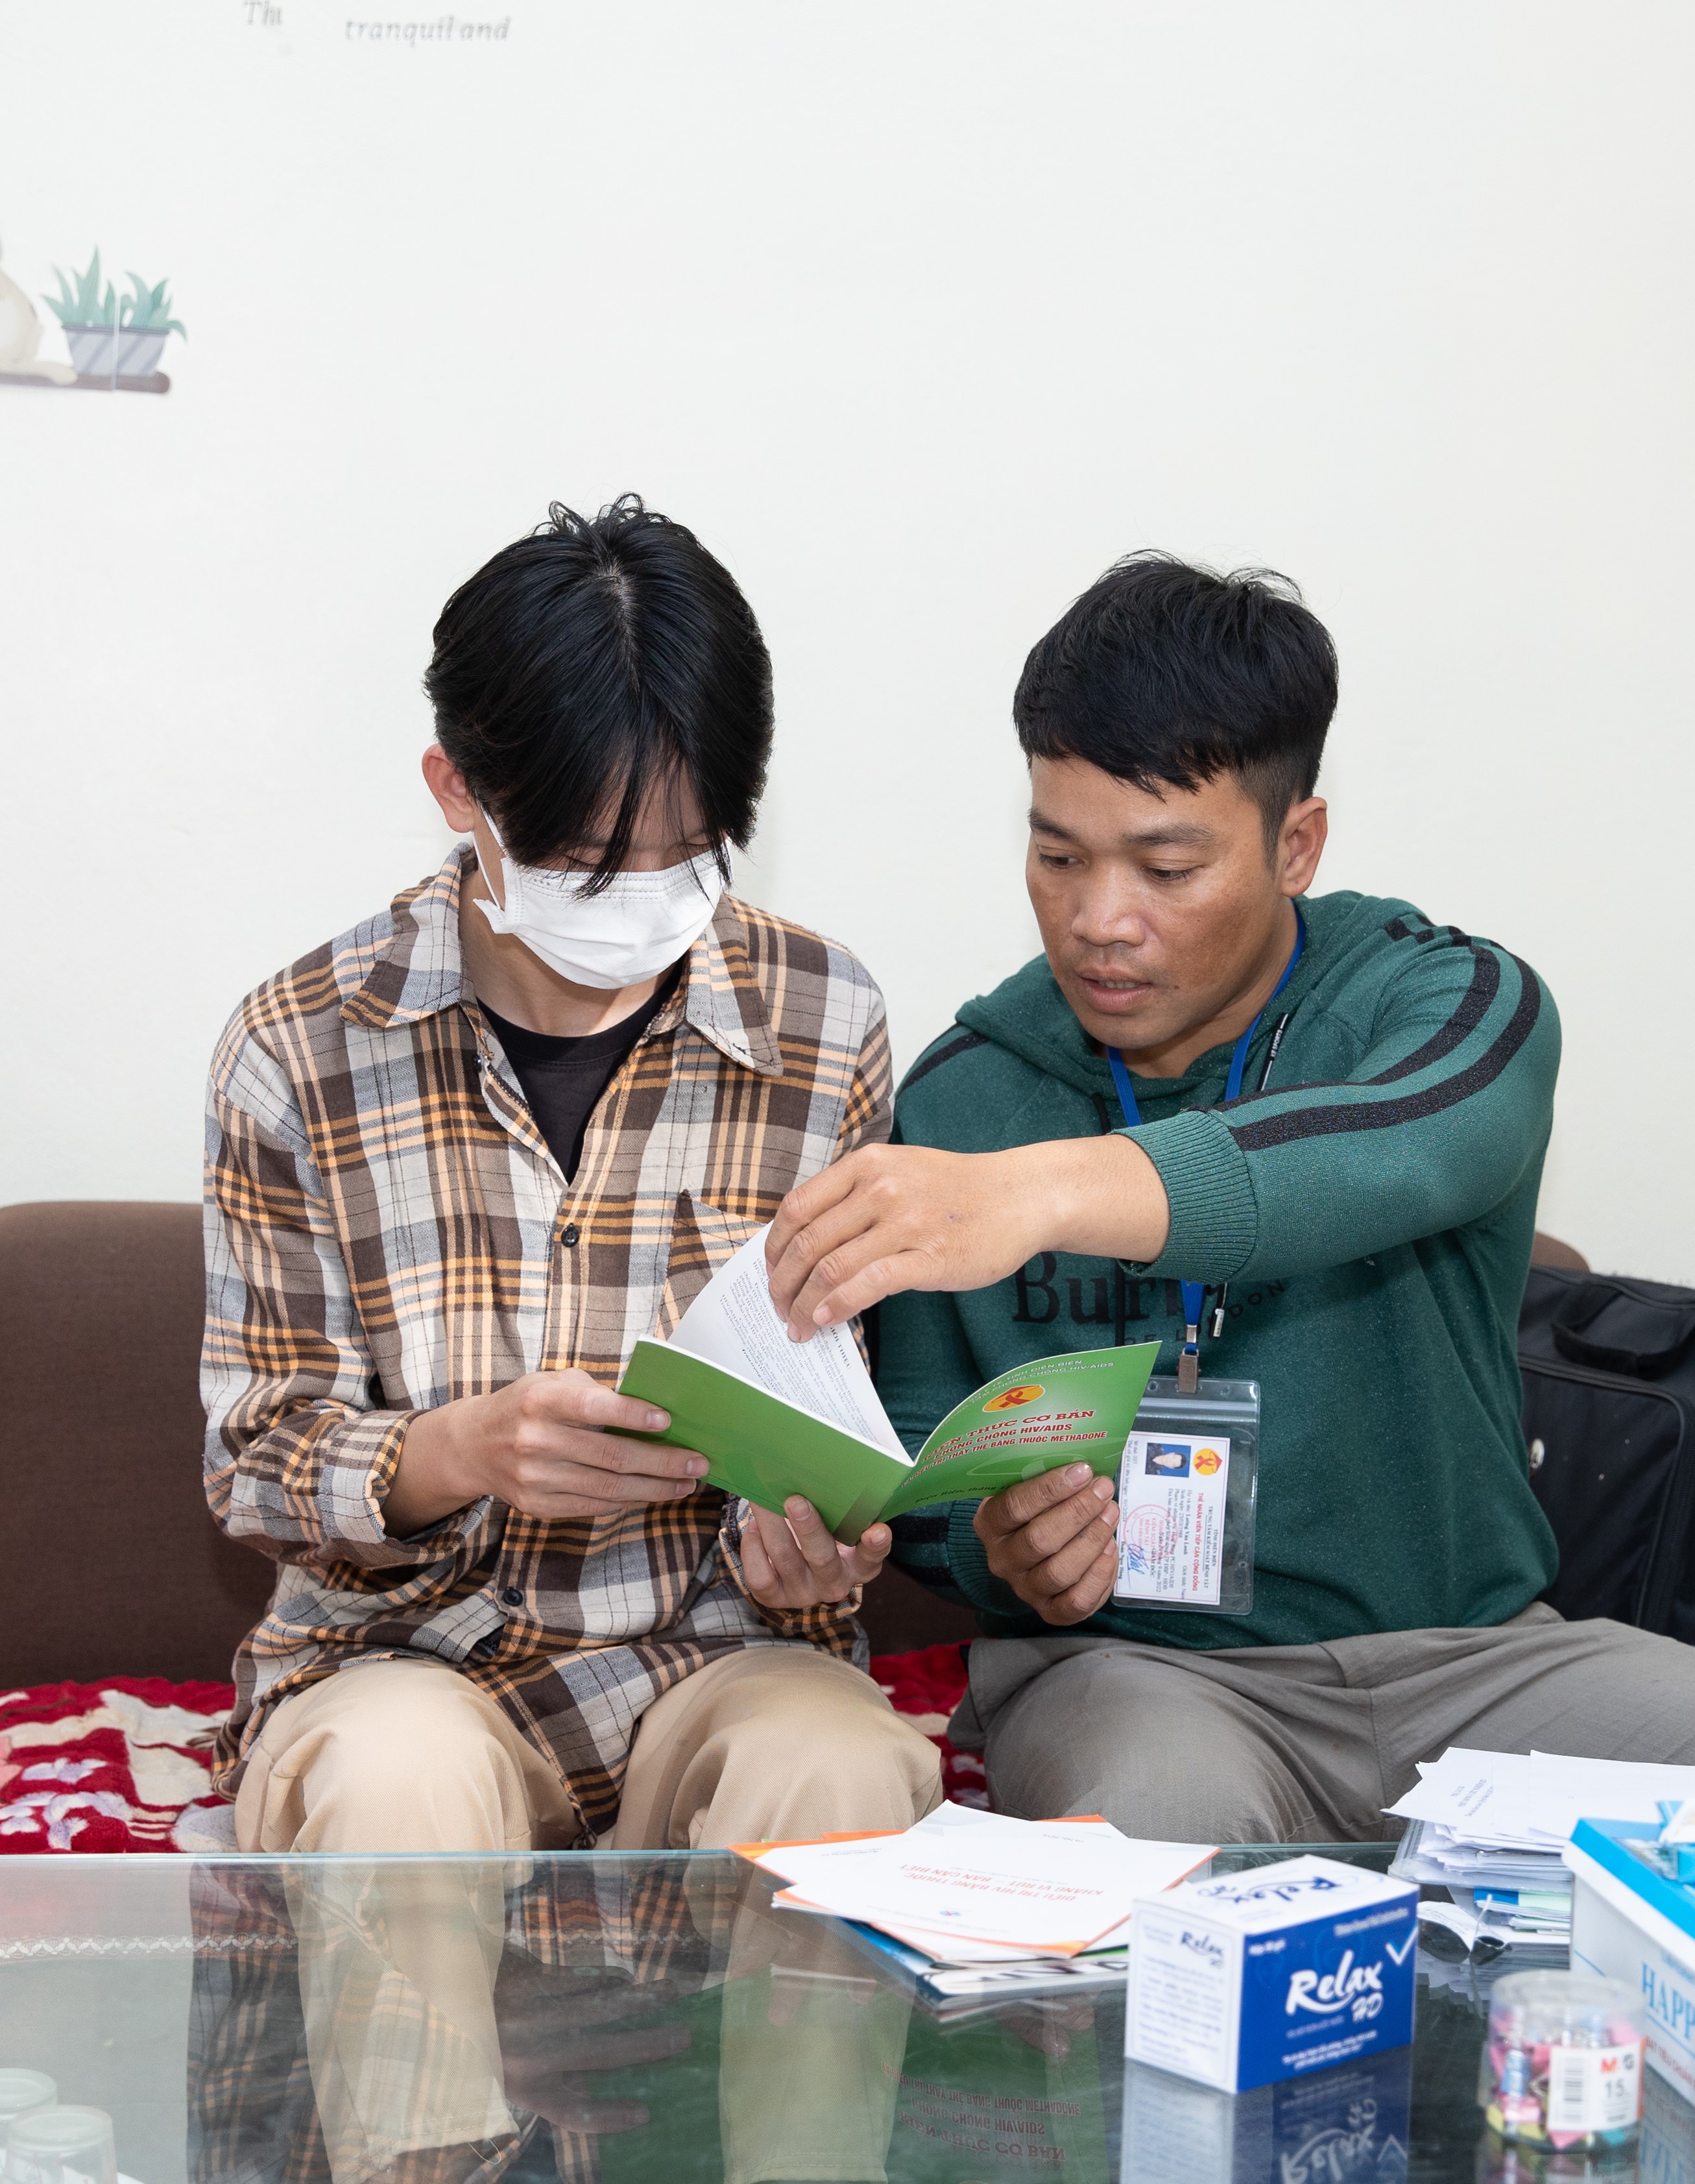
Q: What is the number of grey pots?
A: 1